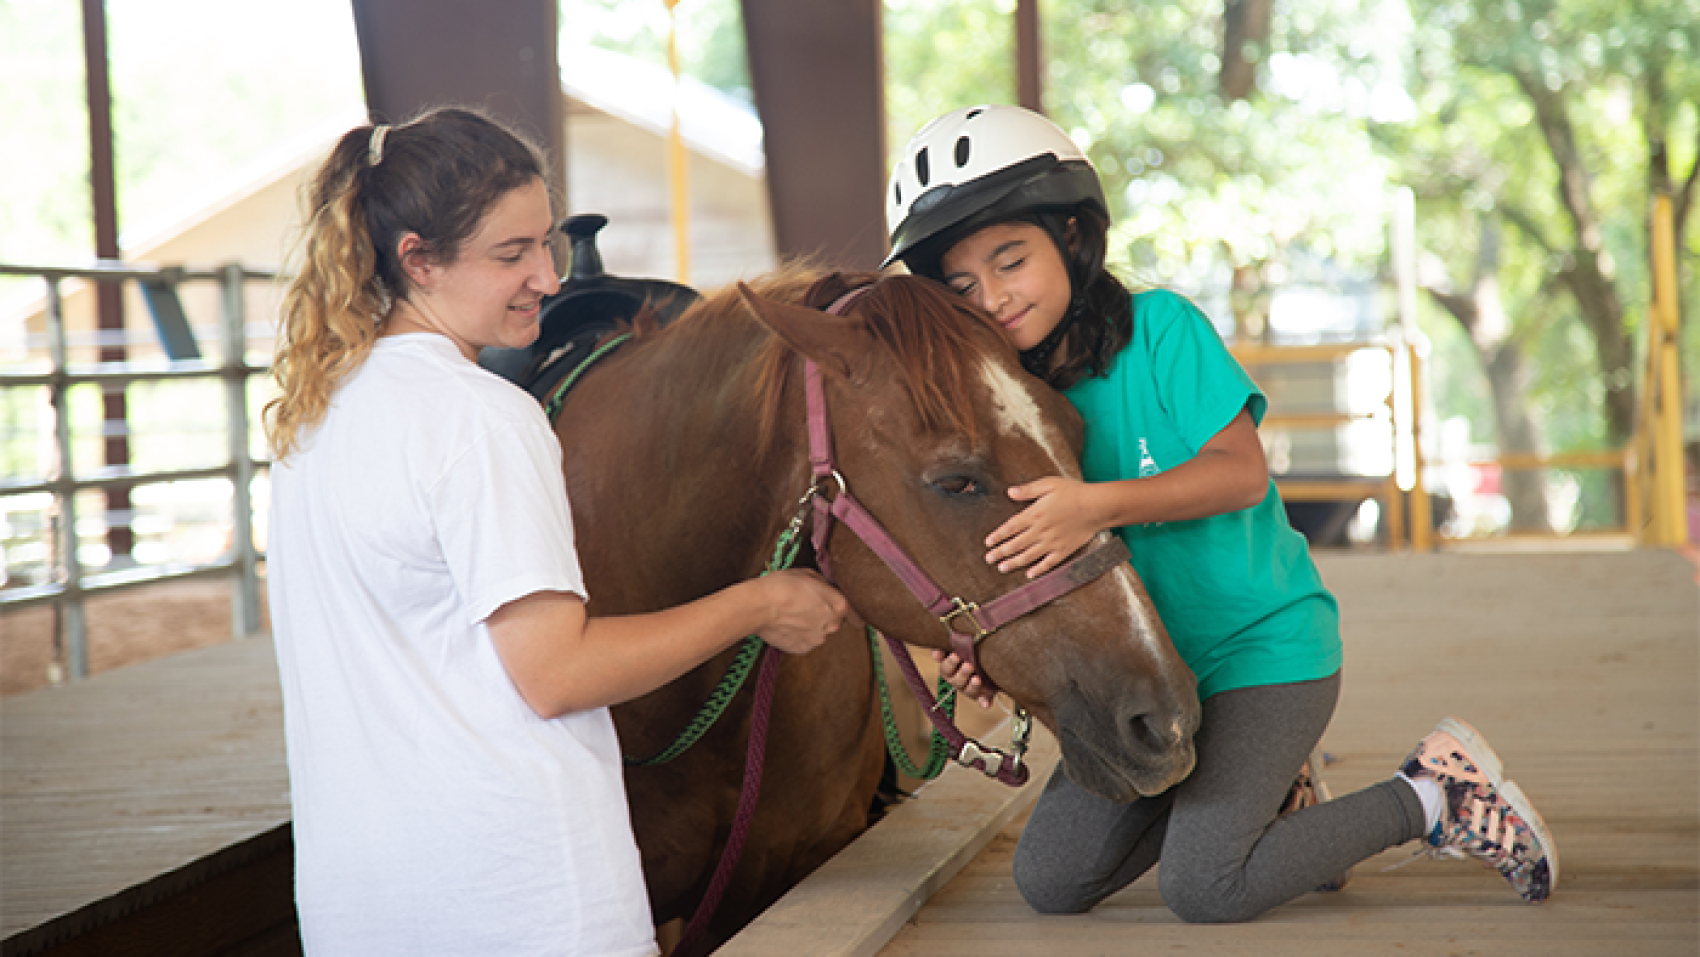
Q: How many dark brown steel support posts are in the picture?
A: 4